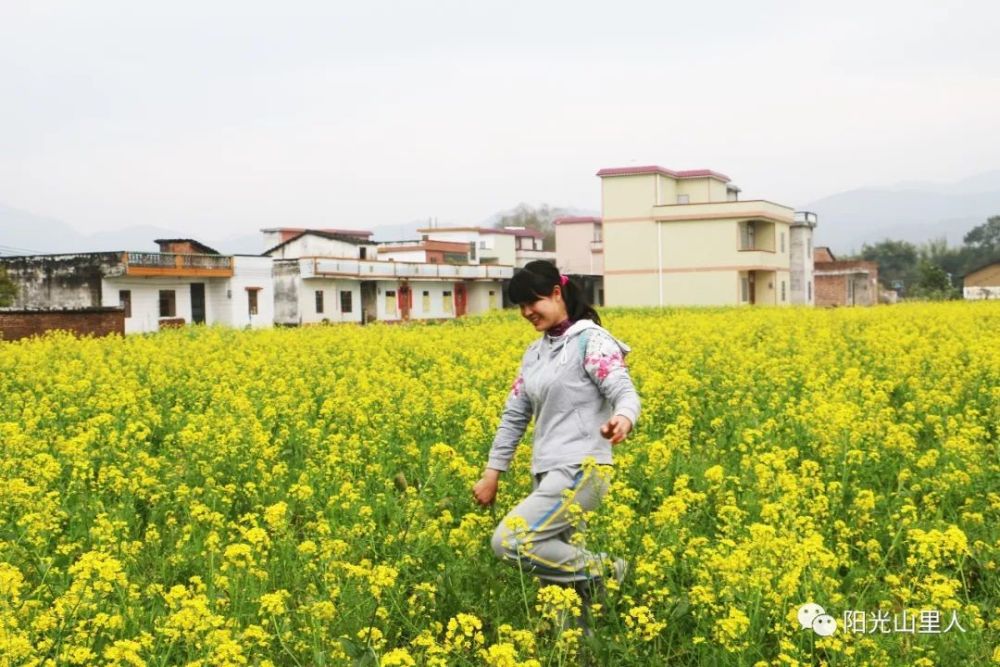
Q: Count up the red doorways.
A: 2